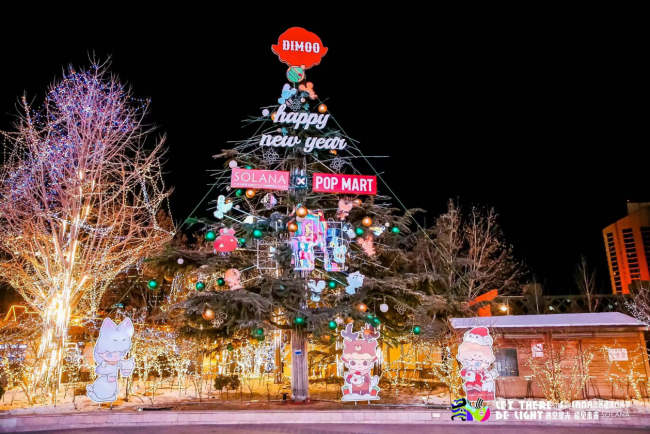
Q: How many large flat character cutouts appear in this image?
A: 3